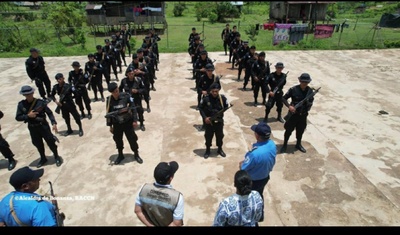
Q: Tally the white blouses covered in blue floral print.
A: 1